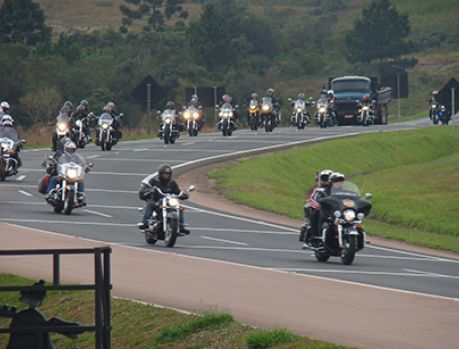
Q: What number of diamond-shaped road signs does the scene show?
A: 2